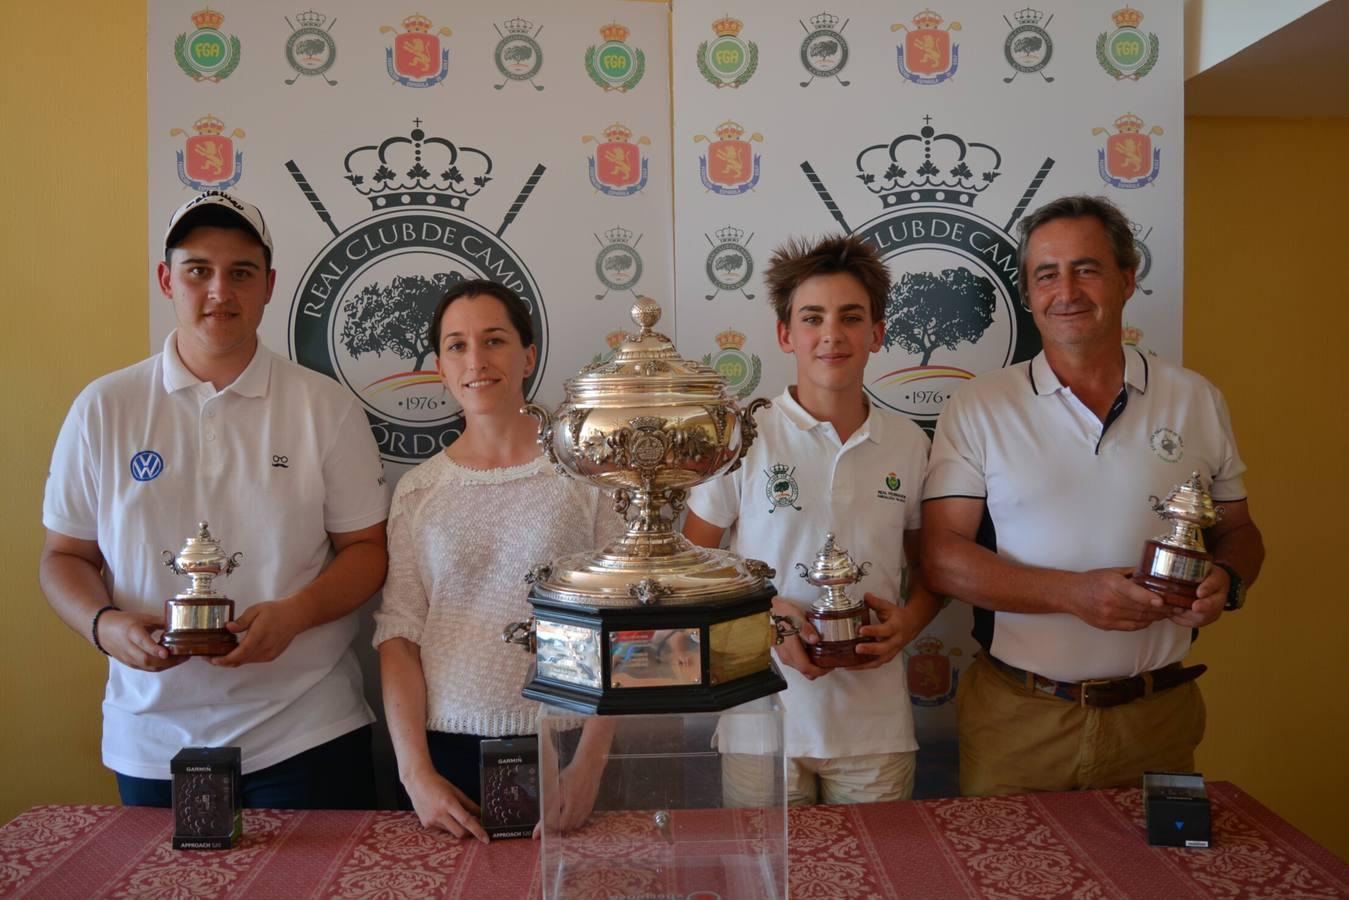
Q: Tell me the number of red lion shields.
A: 7